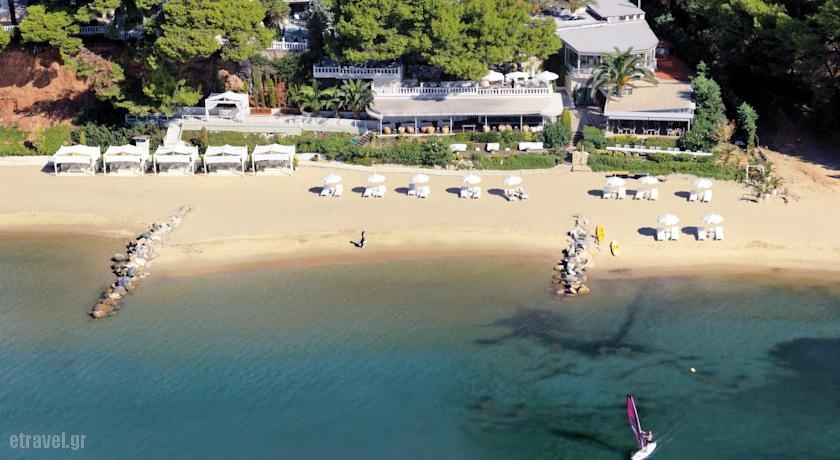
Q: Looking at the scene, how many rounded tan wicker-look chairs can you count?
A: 10